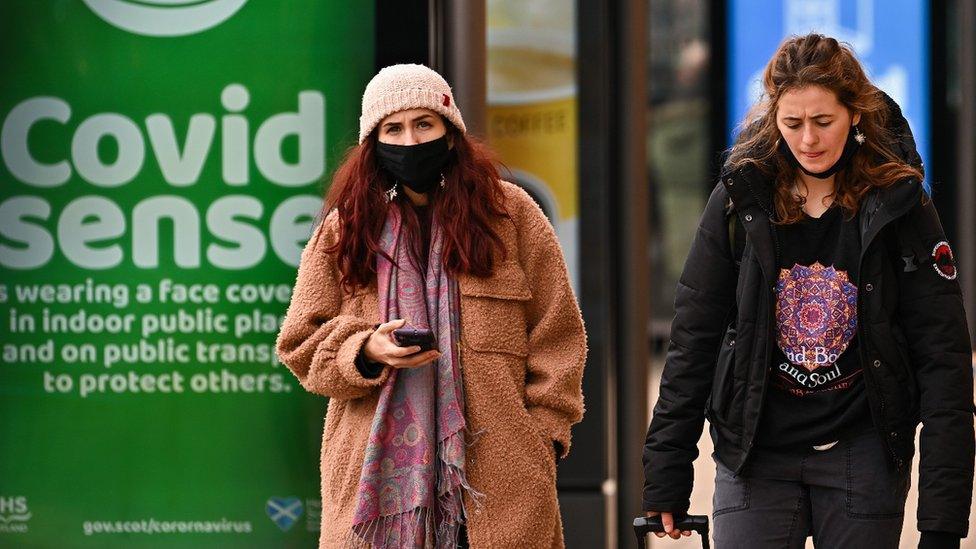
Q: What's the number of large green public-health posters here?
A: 1